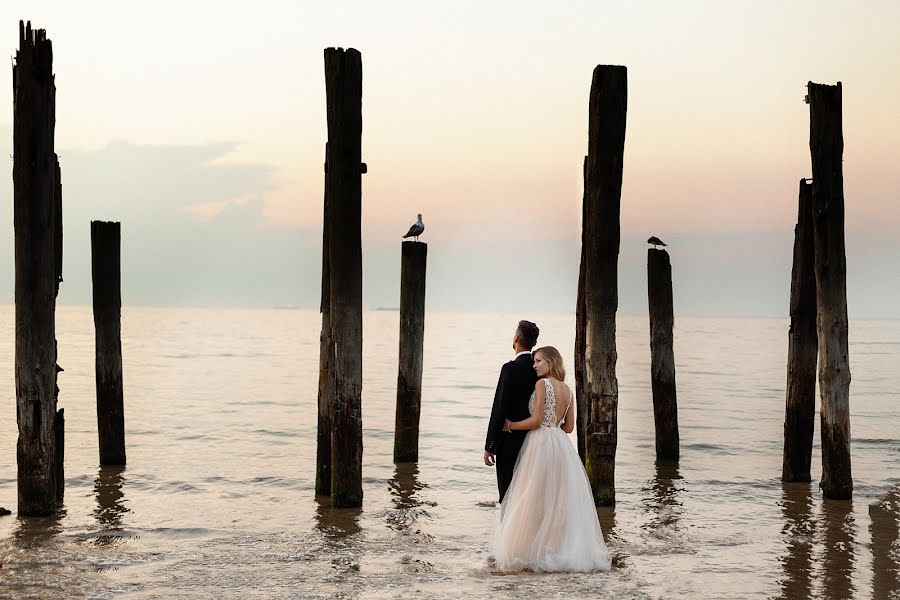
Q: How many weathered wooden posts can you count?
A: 11